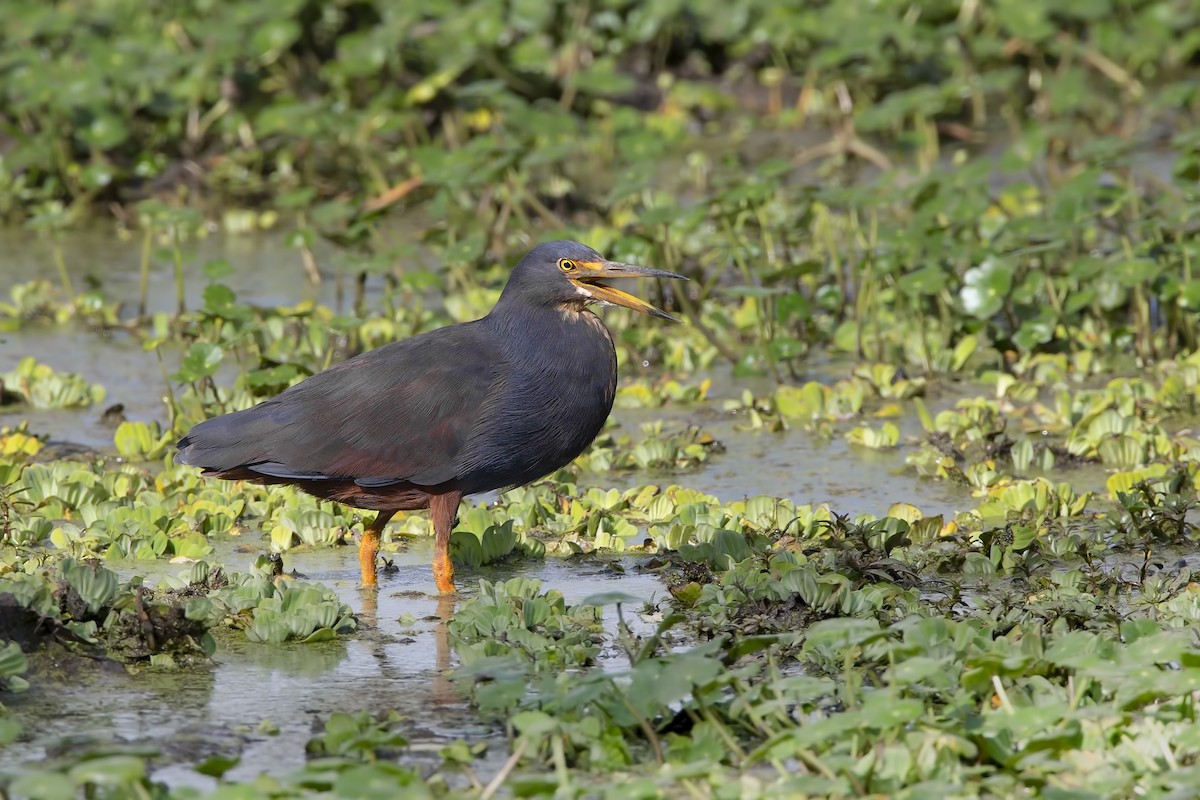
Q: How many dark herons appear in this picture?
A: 1